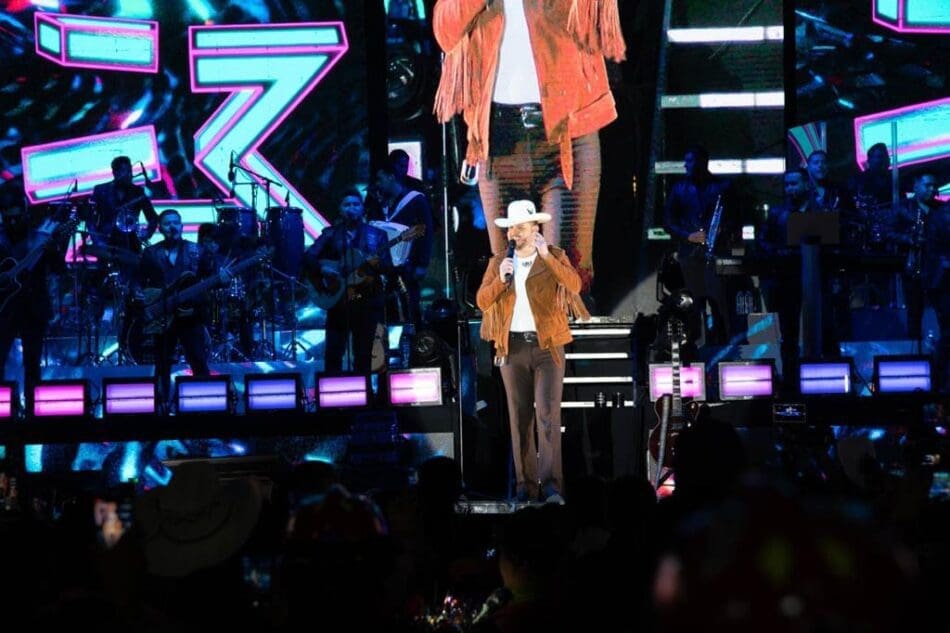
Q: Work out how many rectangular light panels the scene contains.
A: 11